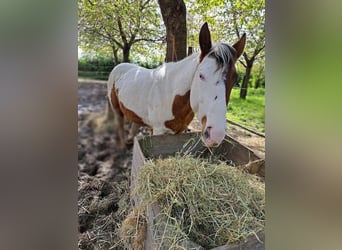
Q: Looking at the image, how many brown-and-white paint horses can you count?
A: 1